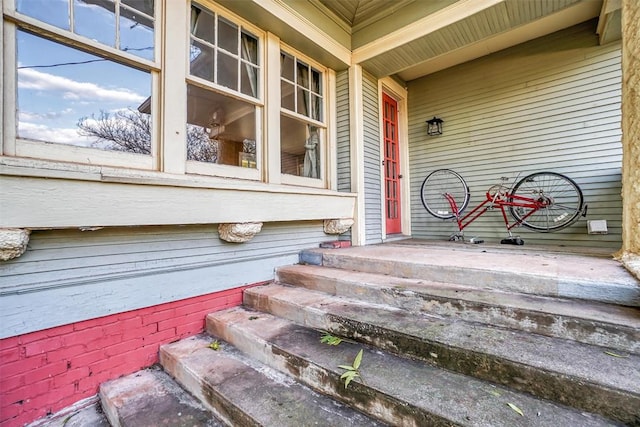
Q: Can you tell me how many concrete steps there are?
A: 6